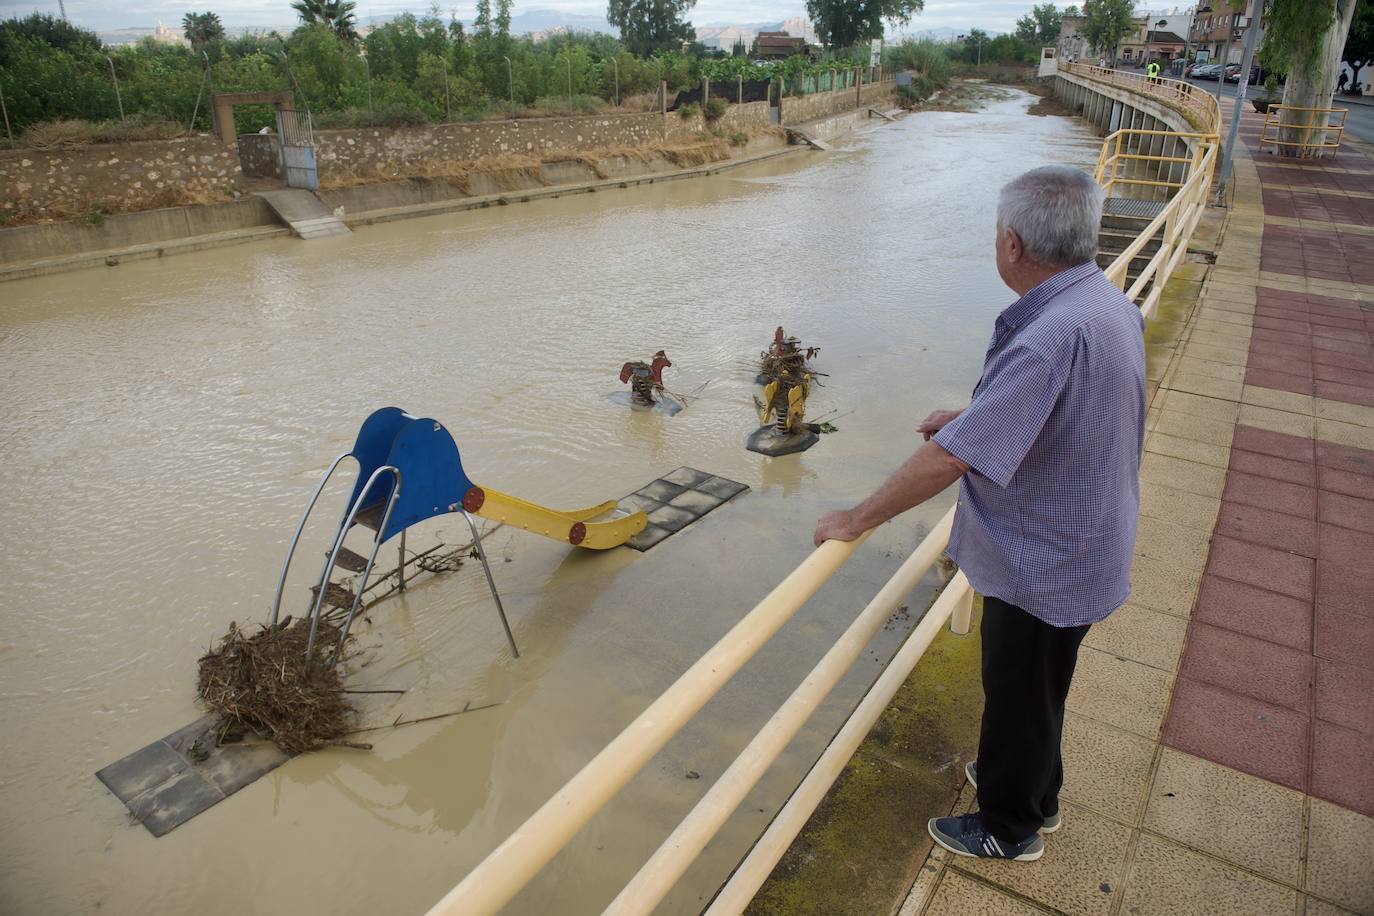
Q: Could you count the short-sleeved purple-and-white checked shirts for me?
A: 1